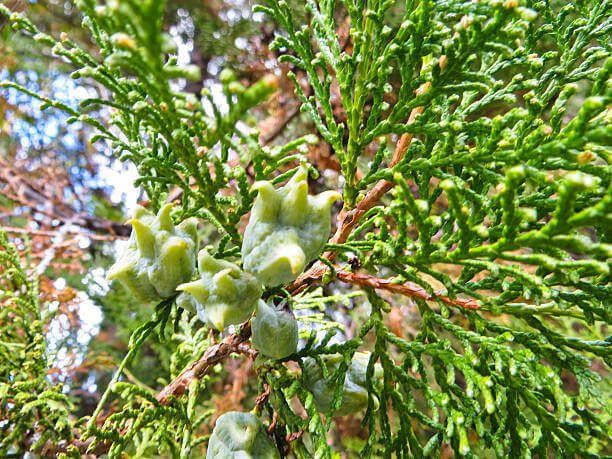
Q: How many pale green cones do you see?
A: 6